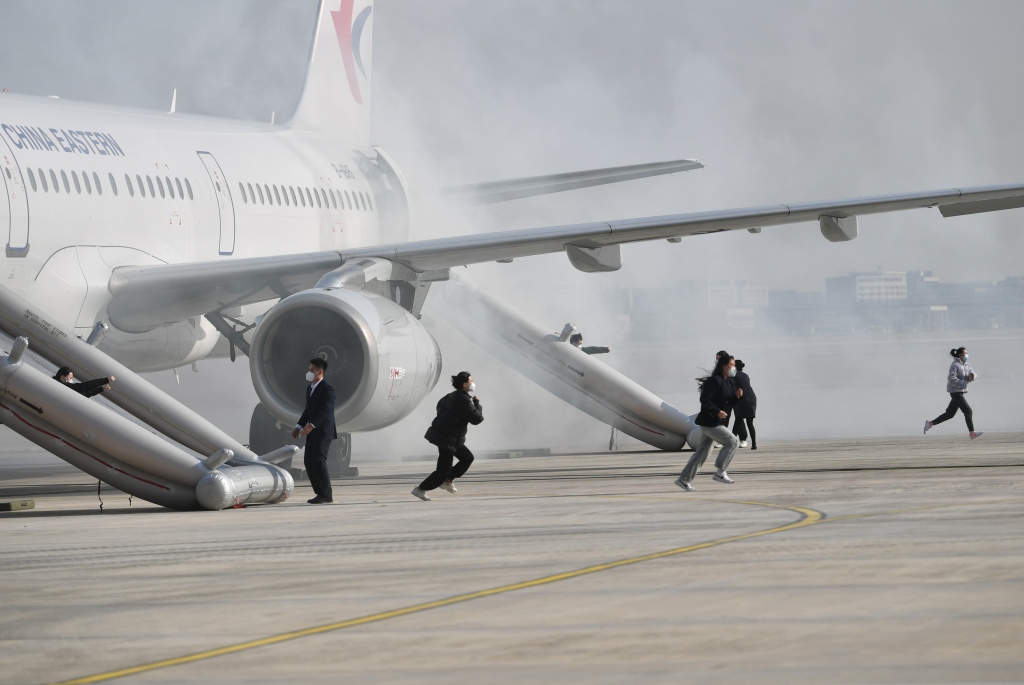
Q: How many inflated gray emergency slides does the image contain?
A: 2